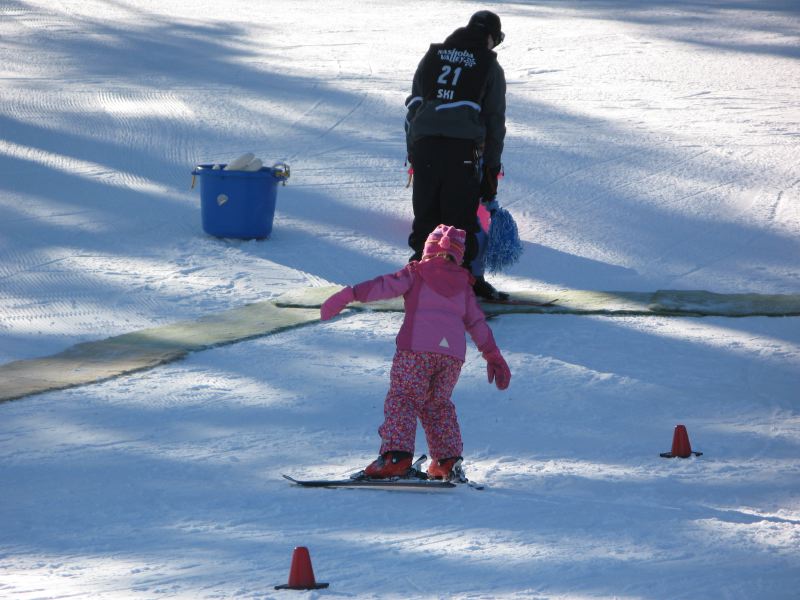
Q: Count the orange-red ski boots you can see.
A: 2